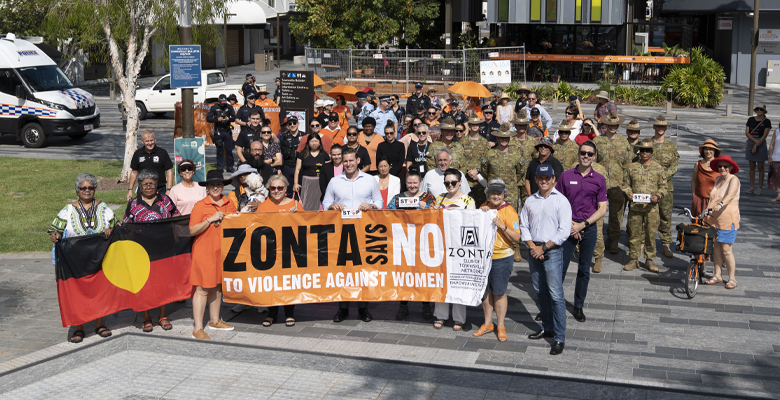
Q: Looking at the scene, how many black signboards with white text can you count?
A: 1